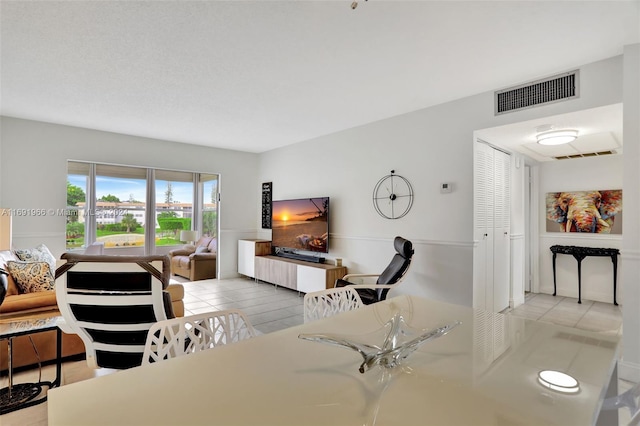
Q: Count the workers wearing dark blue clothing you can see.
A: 0